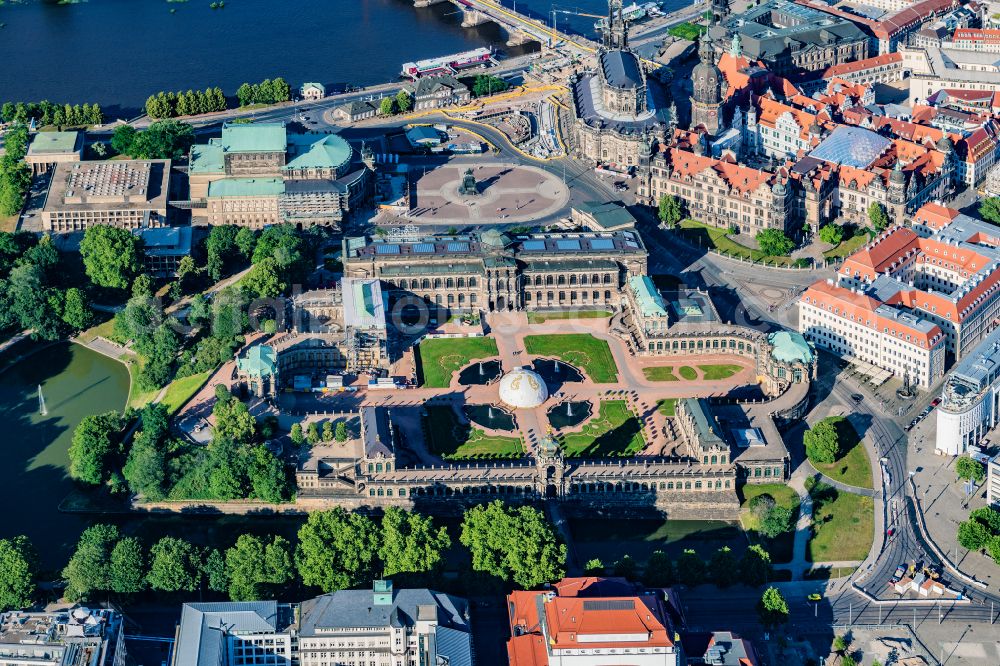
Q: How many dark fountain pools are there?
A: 4